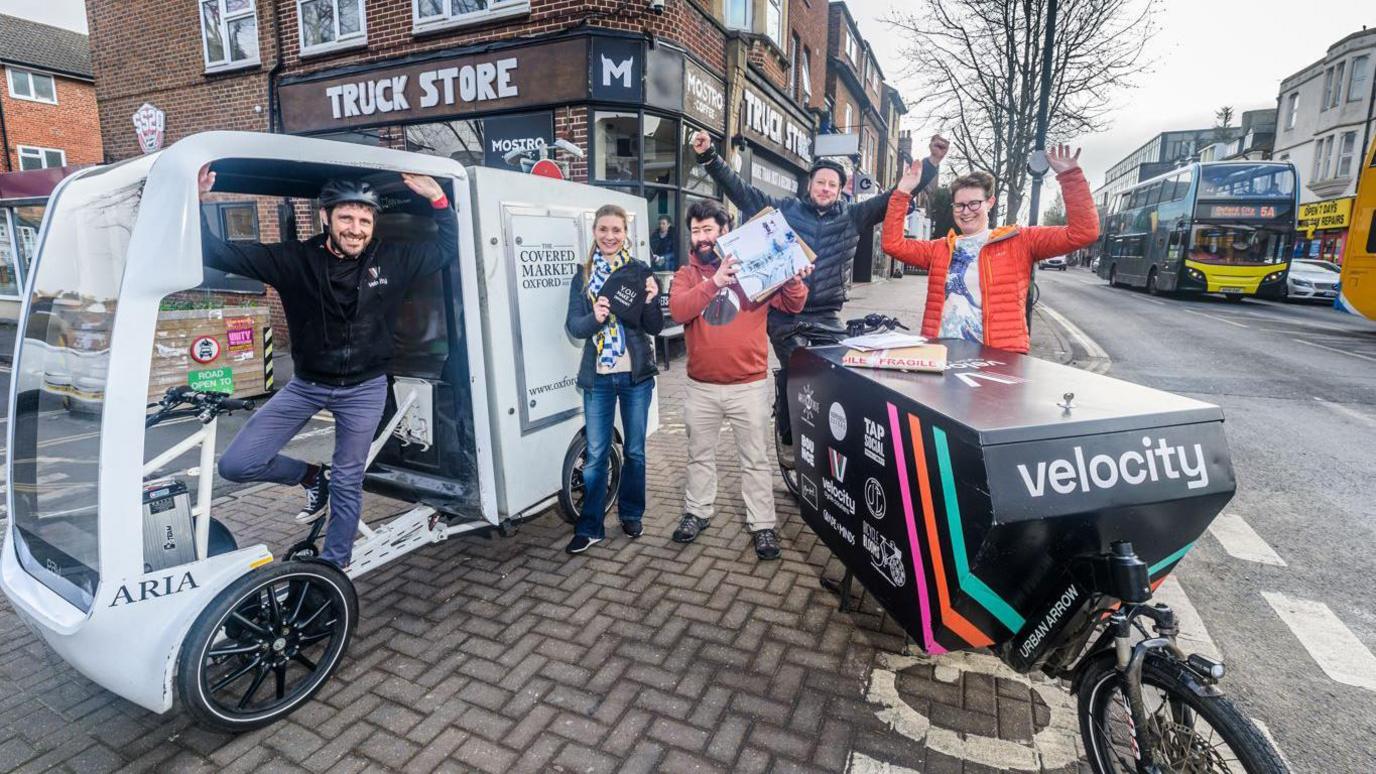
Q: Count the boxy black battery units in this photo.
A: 1